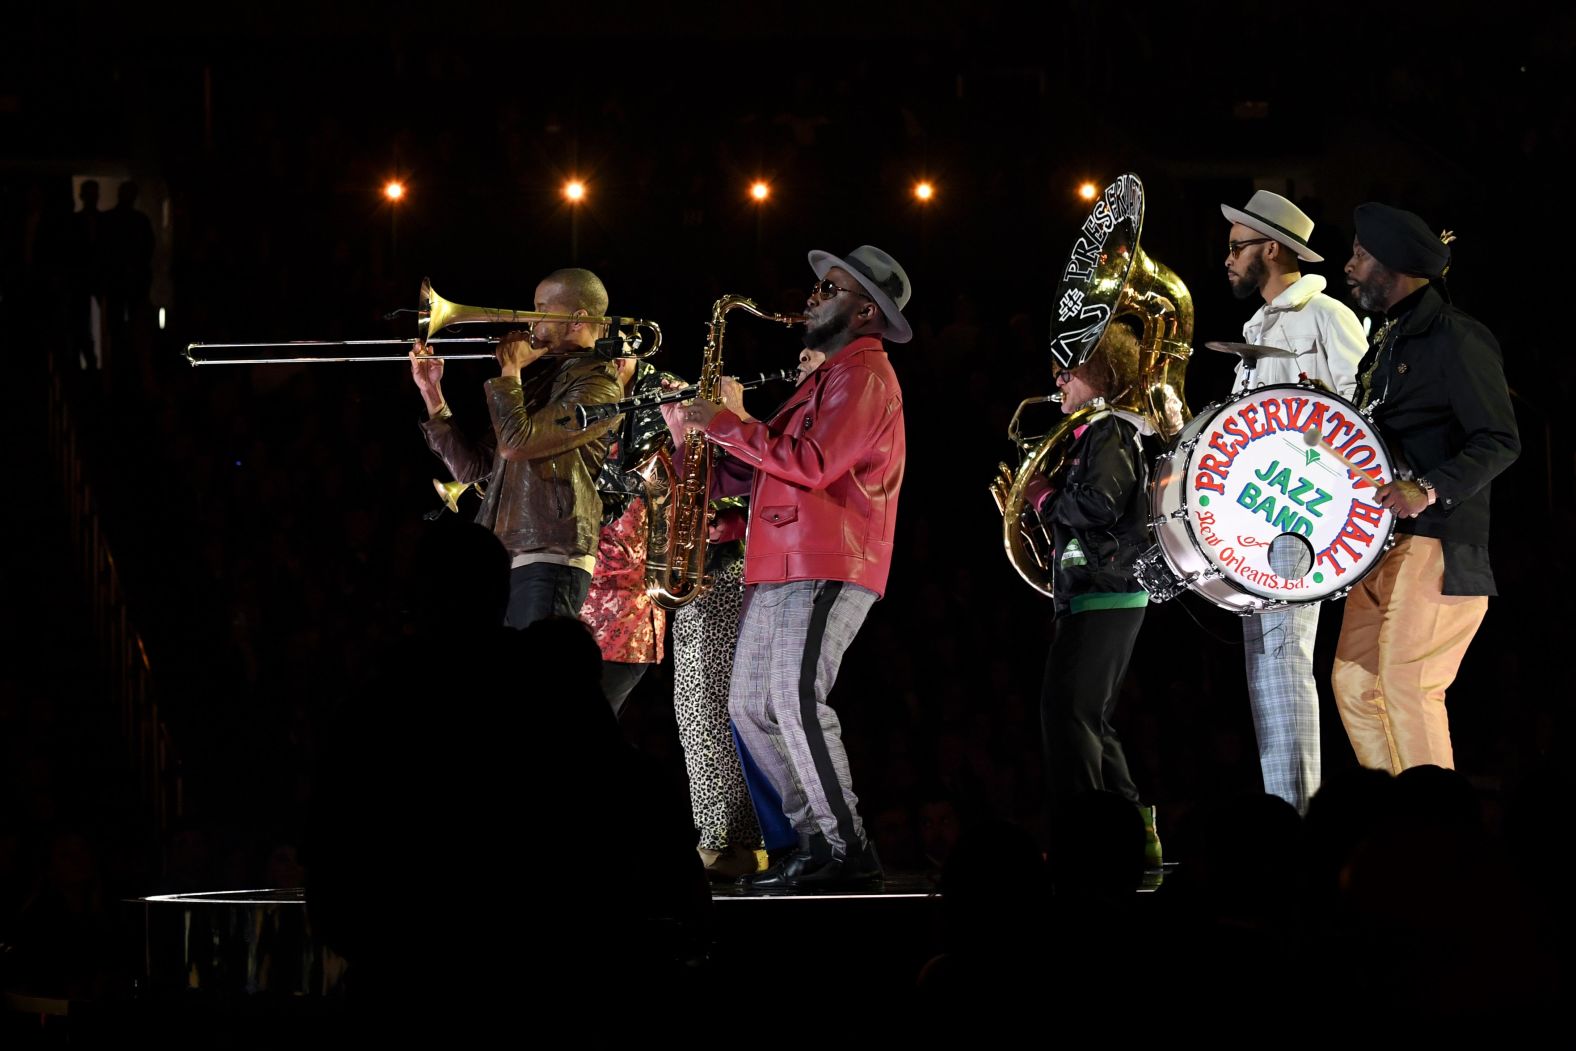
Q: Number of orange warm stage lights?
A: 5